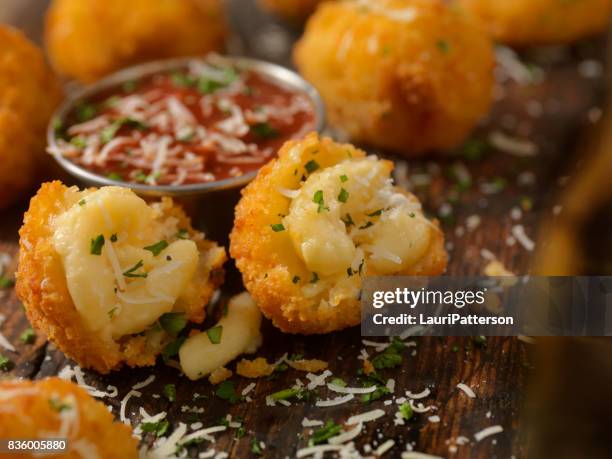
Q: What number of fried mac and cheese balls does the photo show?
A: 8